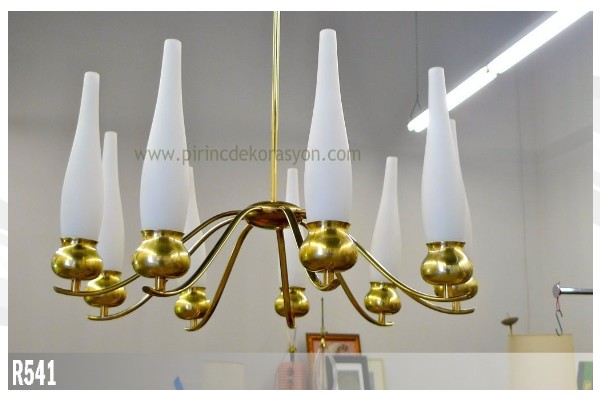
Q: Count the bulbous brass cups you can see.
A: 9